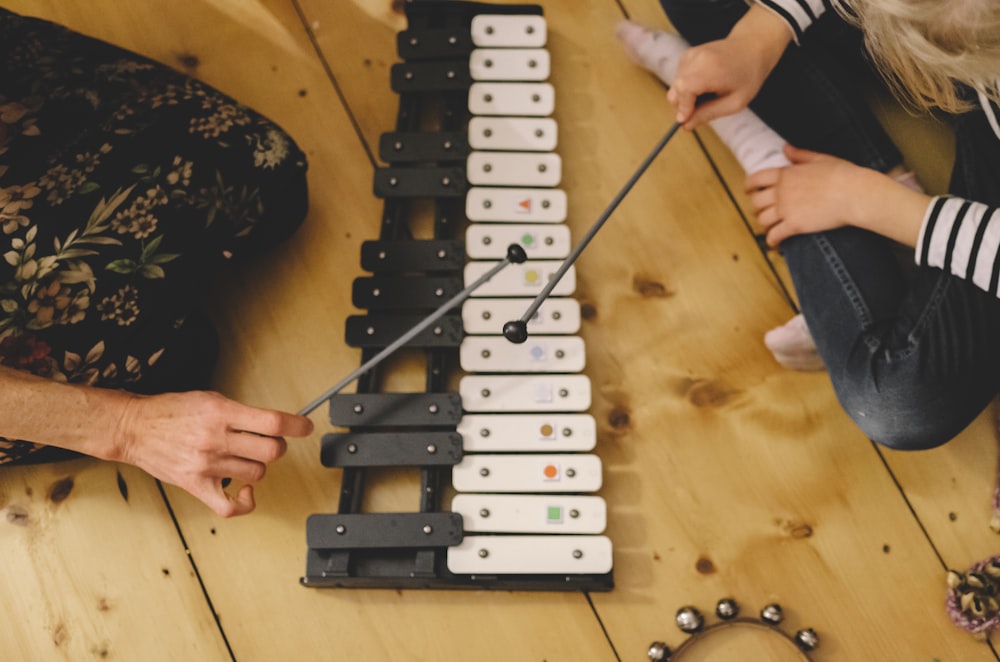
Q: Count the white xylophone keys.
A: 15